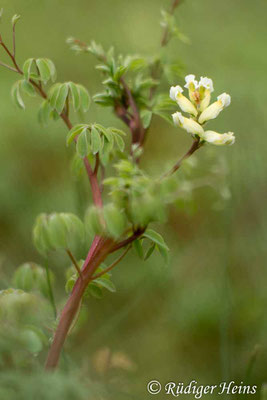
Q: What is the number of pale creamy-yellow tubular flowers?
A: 6